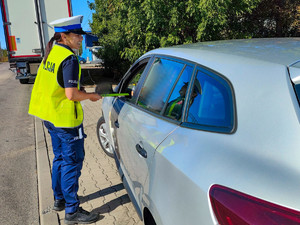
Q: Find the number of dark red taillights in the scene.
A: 1